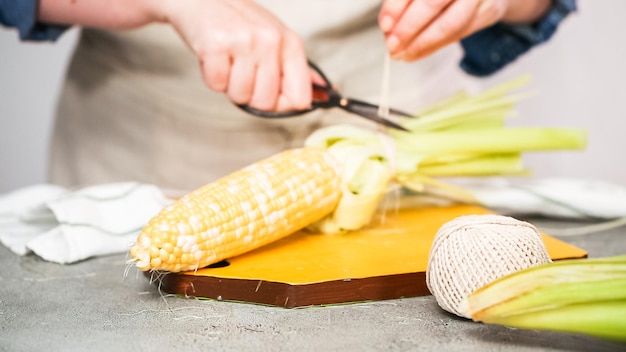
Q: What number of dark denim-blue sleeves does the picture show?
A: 2